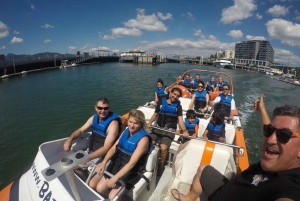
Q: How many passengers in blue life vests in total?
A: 12